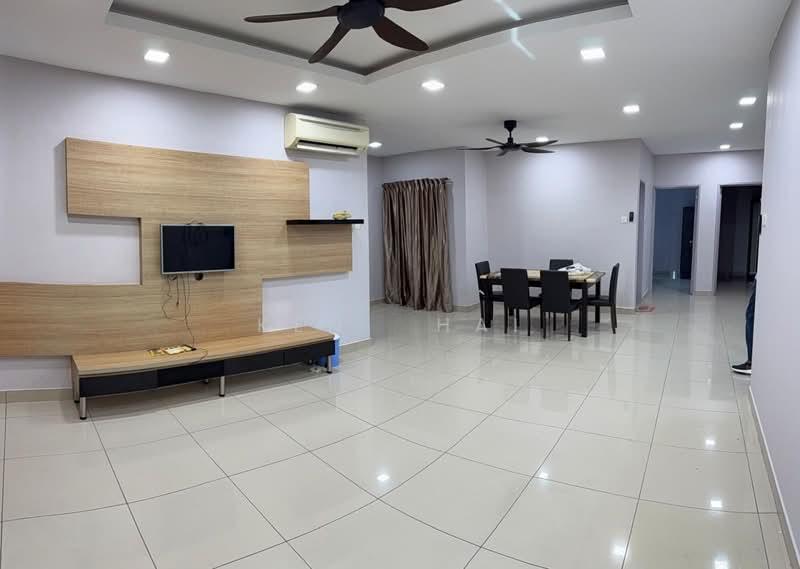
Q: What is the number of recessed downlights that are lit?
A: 10